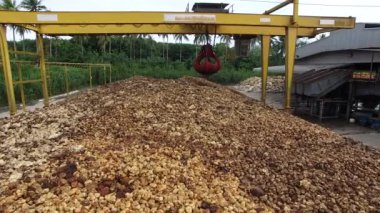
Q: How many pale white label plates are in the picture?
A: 4